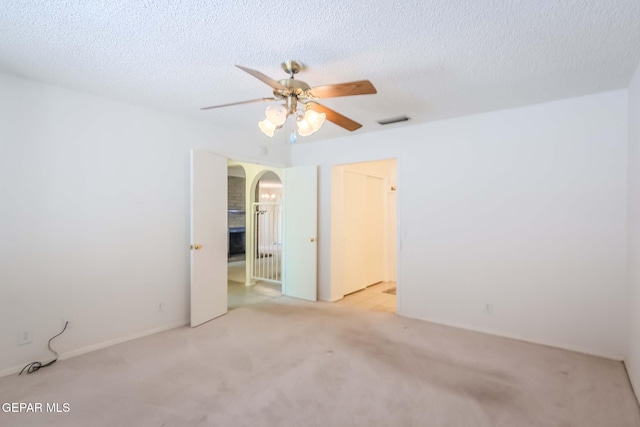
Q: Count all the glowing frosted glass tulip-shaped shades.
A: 4